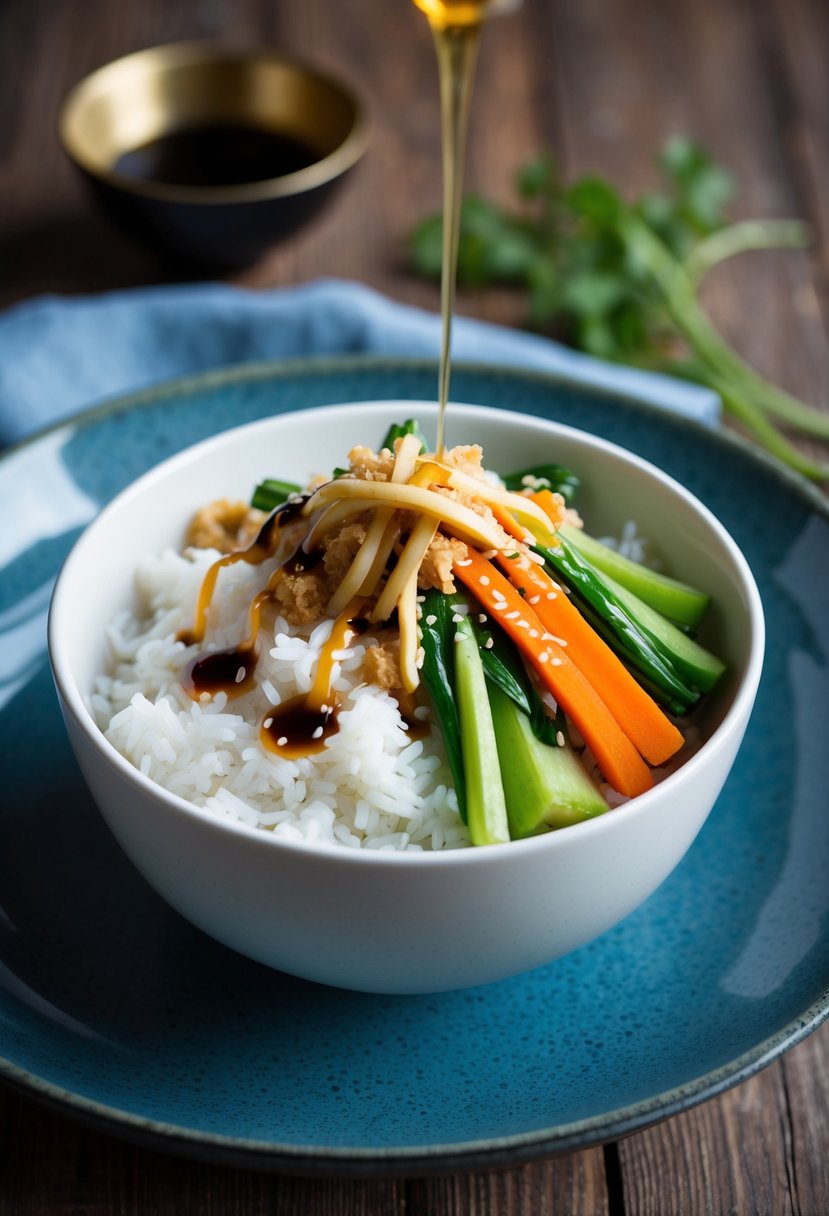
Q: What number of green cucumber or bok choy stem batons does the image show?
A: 4